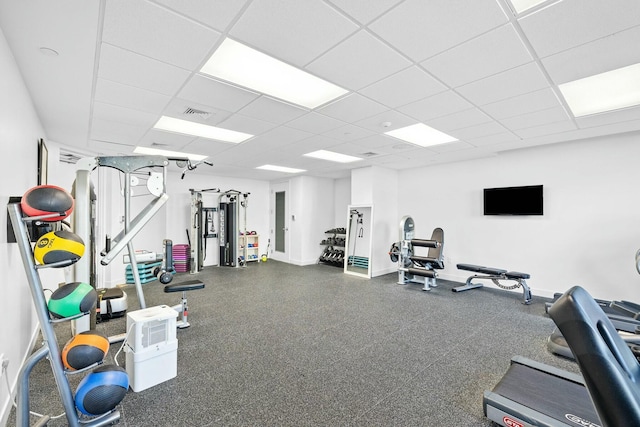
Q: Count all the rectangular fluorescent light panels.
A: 8